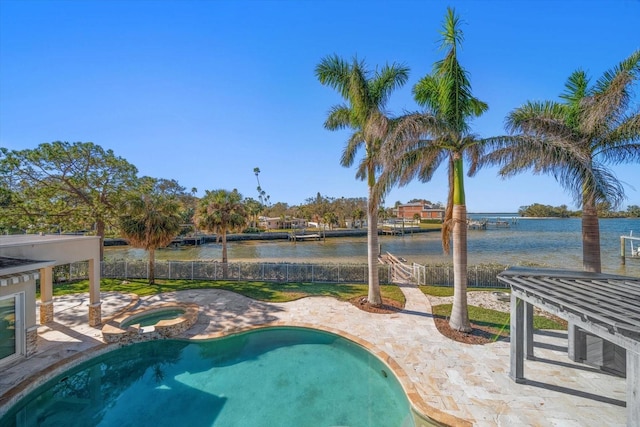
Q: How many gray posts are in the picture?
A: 4